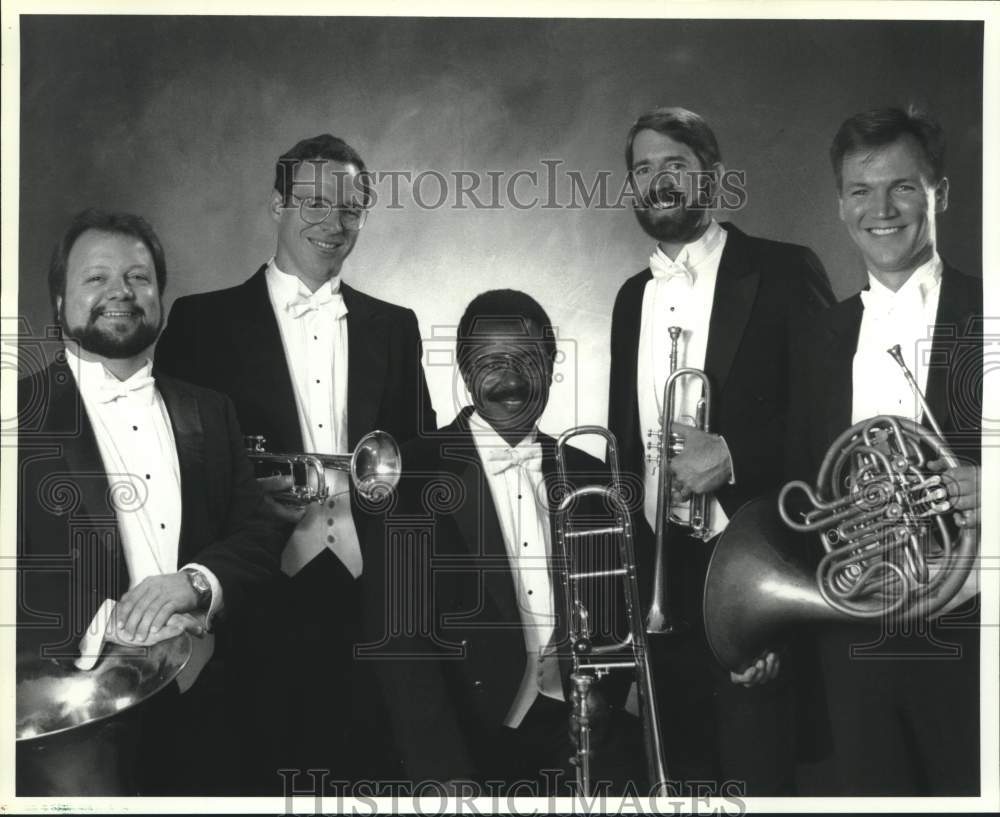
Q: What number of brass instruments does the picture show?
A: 5